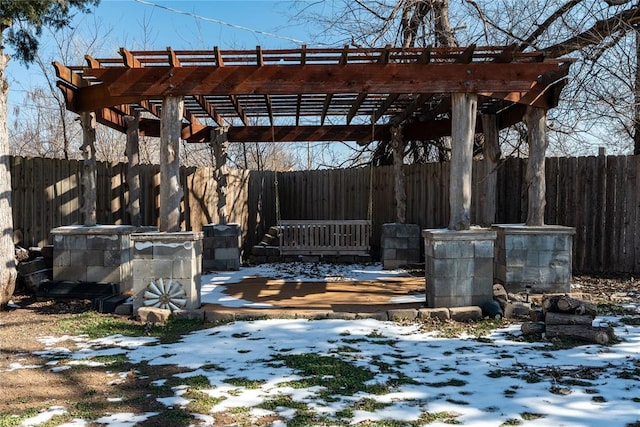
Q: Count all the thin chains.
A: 2